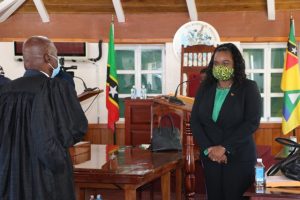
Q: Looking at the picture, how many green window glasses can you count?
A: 11